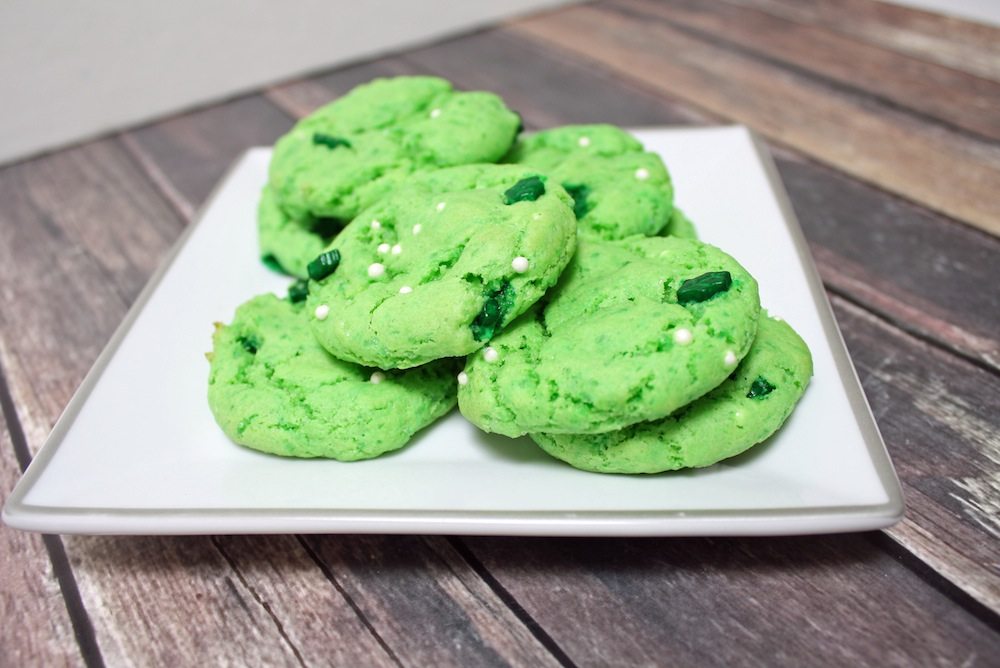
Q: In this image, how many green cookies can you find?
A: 8